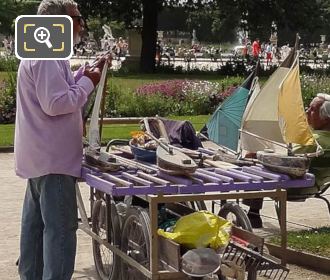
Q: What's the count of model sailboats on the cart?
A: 4